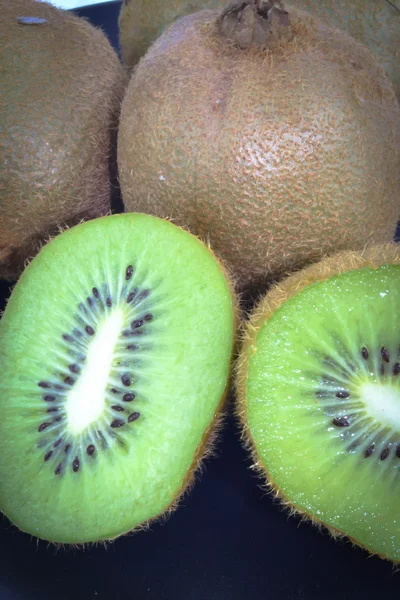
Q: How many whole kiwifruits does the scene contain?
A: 3